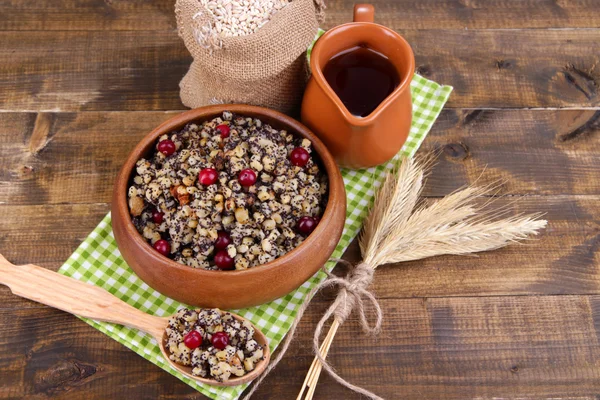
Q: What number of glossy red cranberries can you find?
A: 12